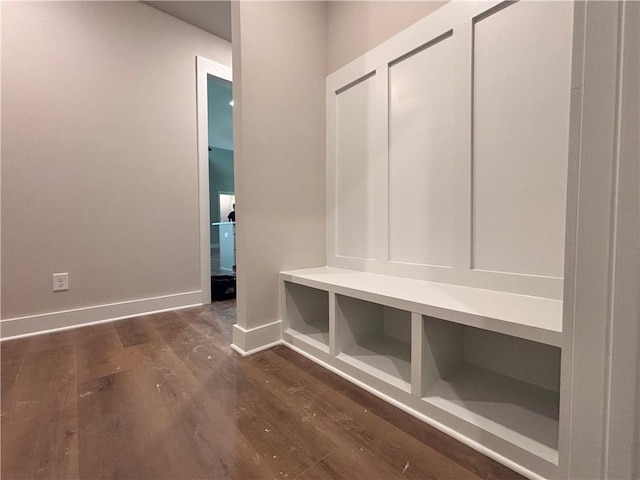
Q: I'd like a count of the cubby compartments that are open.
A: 3